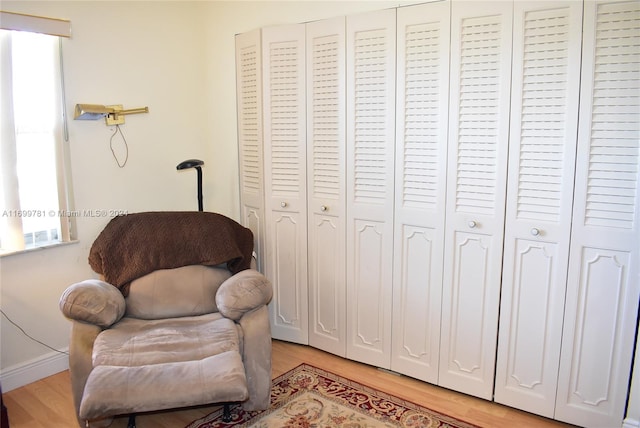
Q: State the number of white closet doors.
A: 8